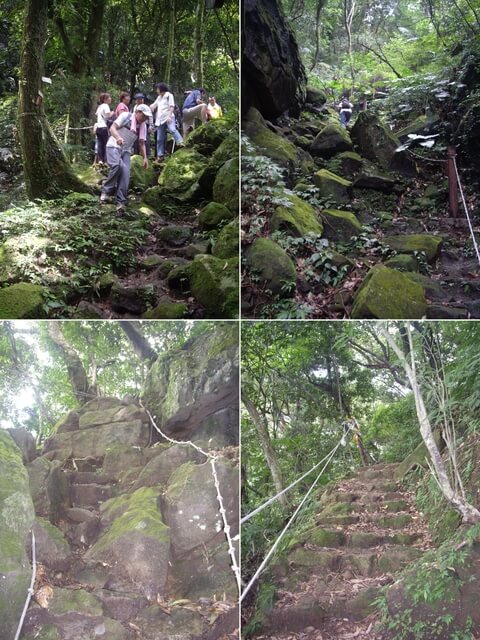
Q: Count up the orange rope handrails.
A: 0